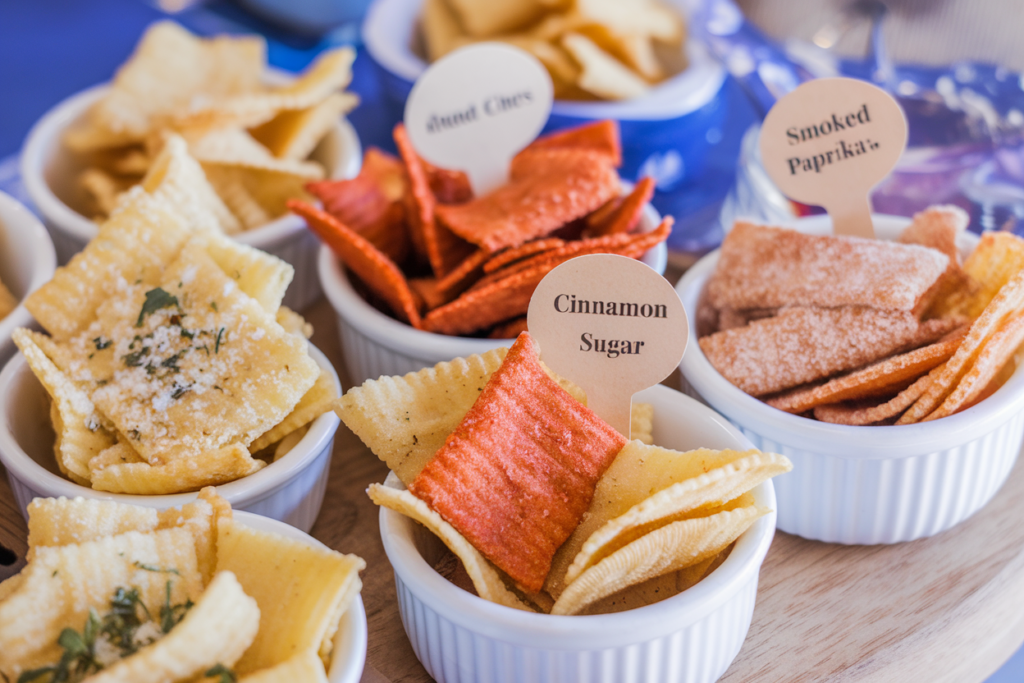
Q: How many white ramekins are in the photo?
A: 7